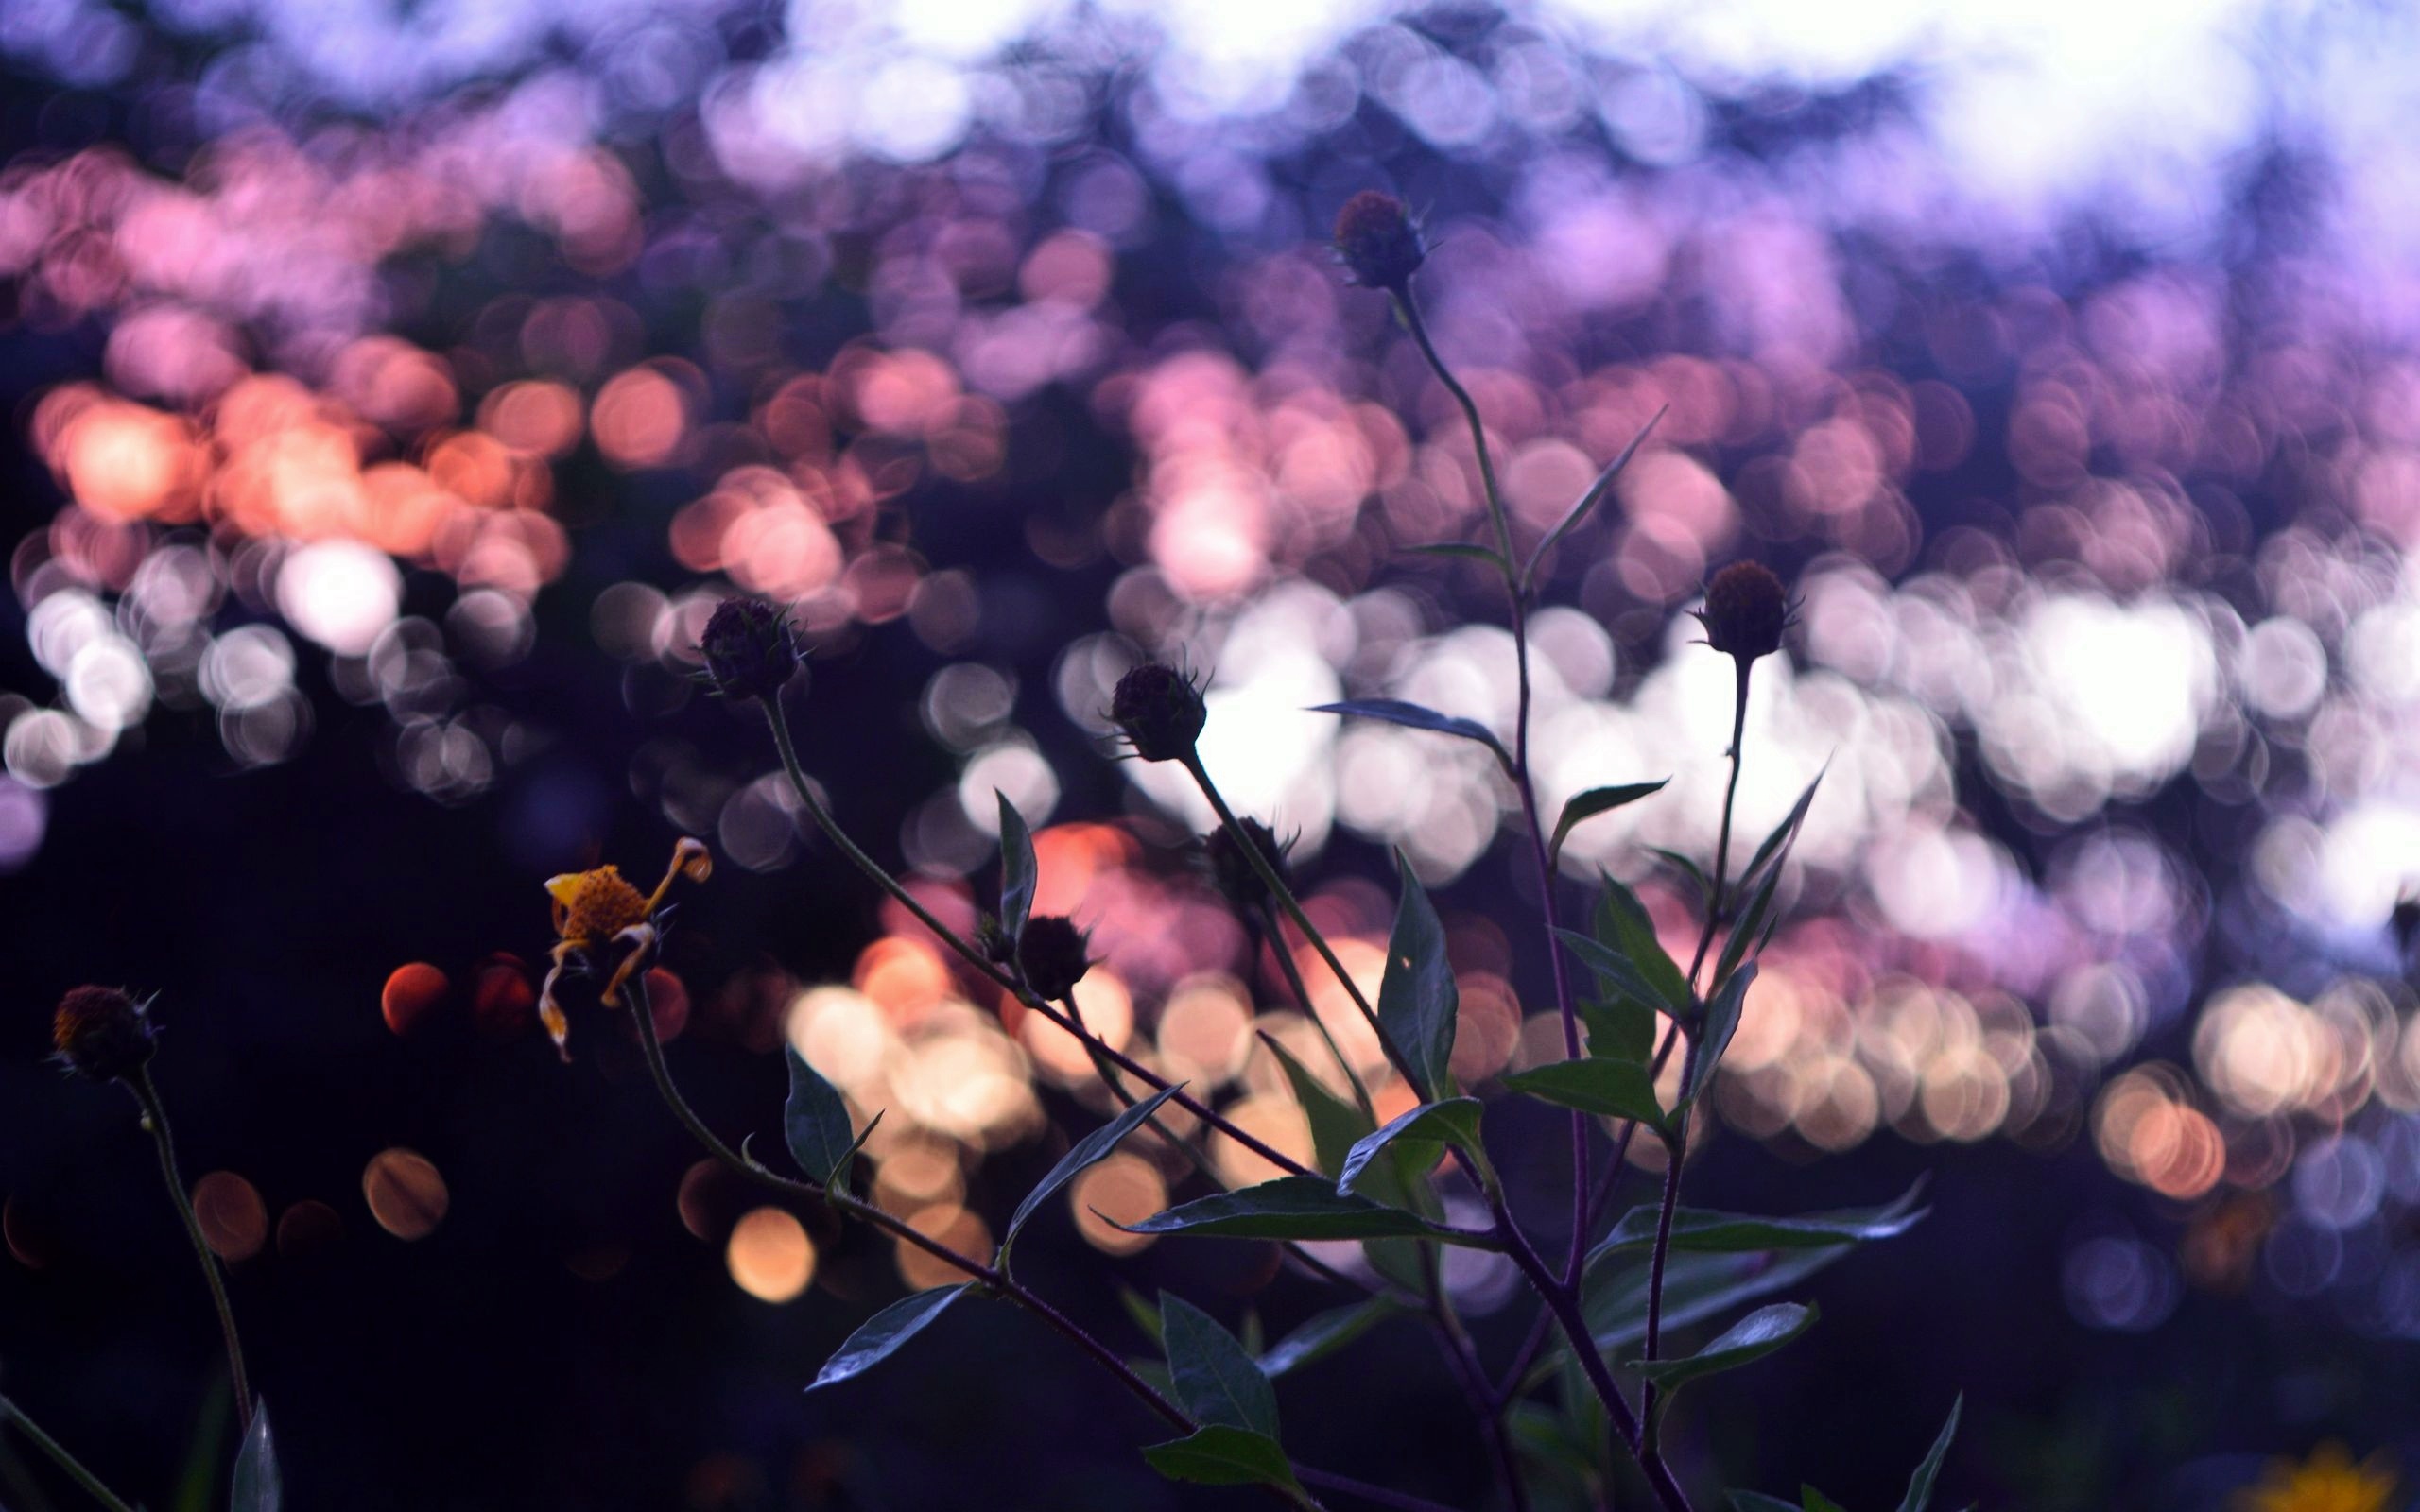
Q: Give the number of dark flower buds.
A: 7